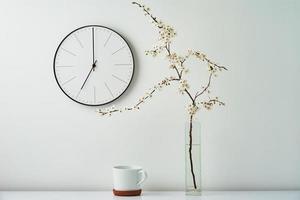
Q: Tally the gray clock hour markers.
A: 11